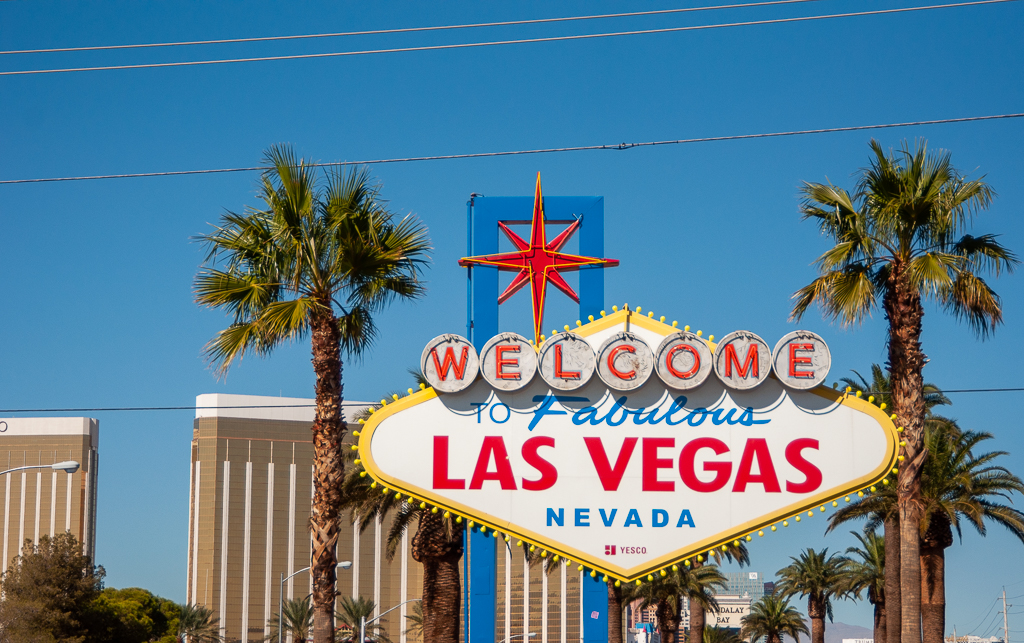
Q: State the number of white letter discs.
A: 7